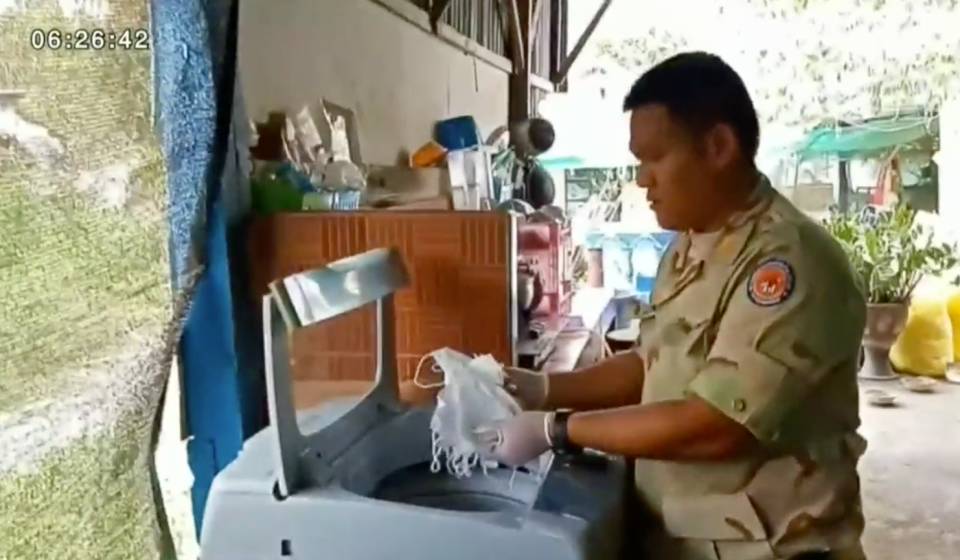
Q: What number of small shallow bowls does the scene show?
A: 2